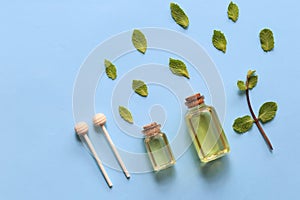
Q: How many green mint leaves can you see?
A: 13